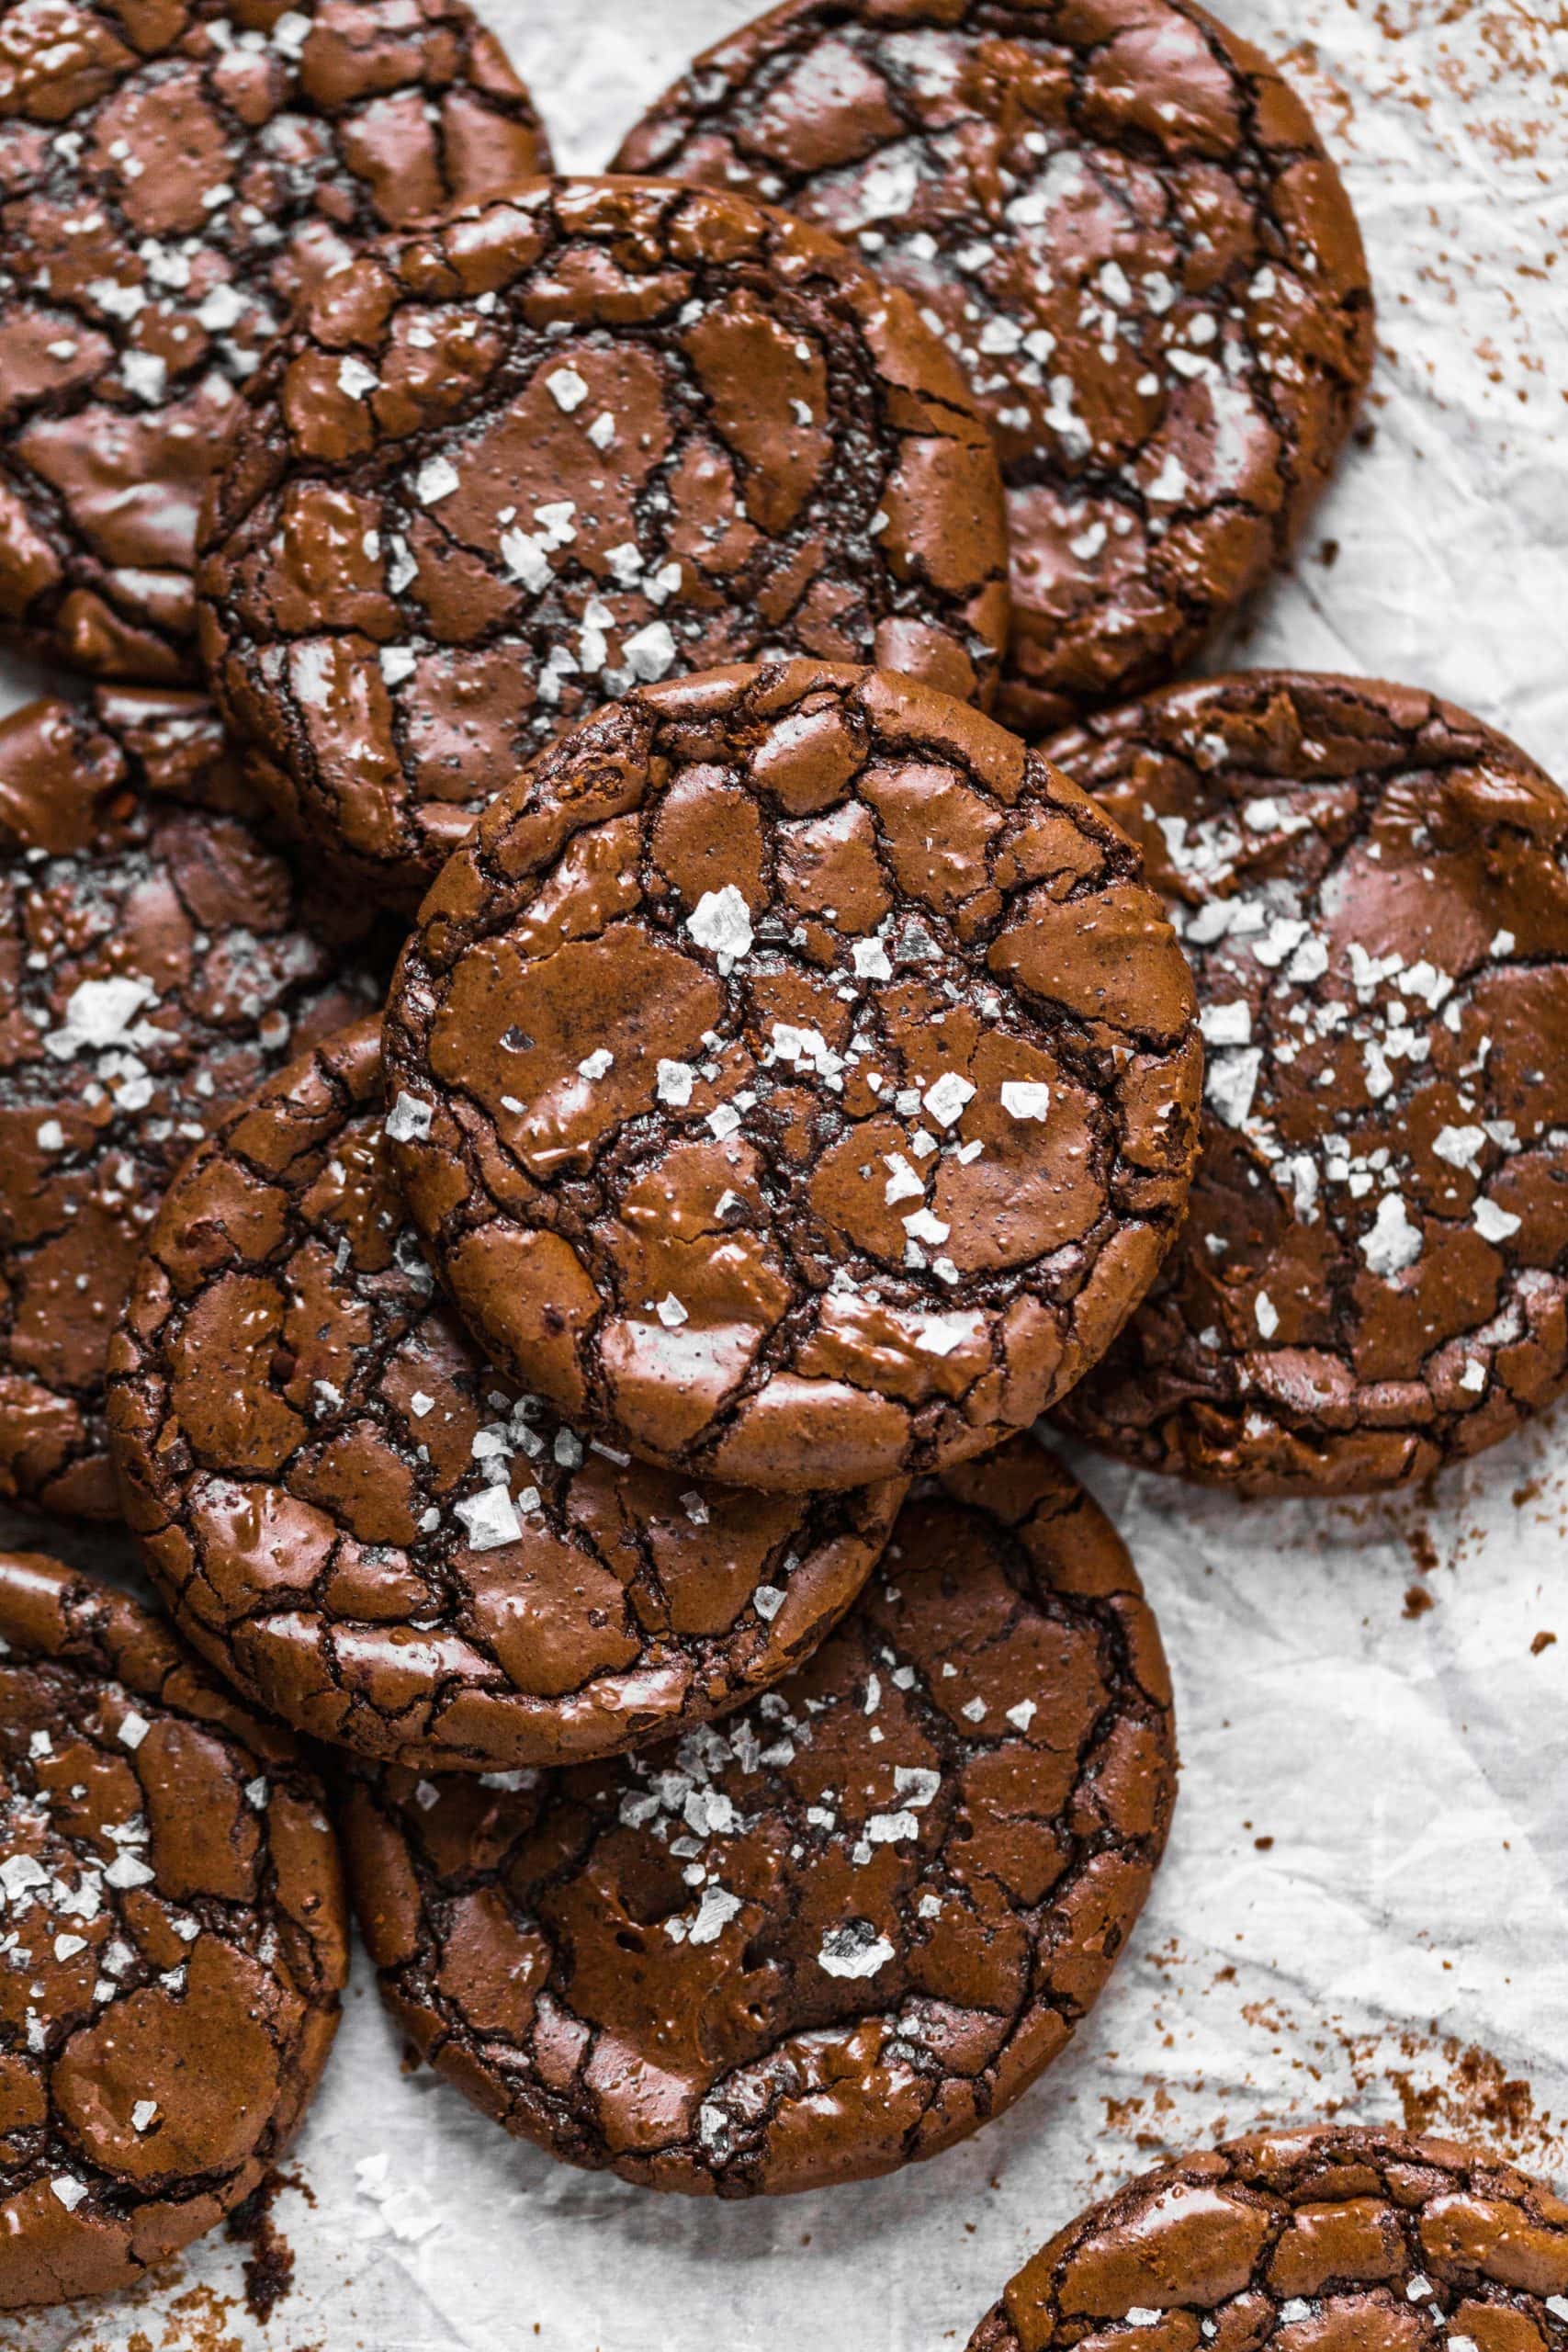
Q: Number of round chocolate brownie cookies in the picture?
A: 10